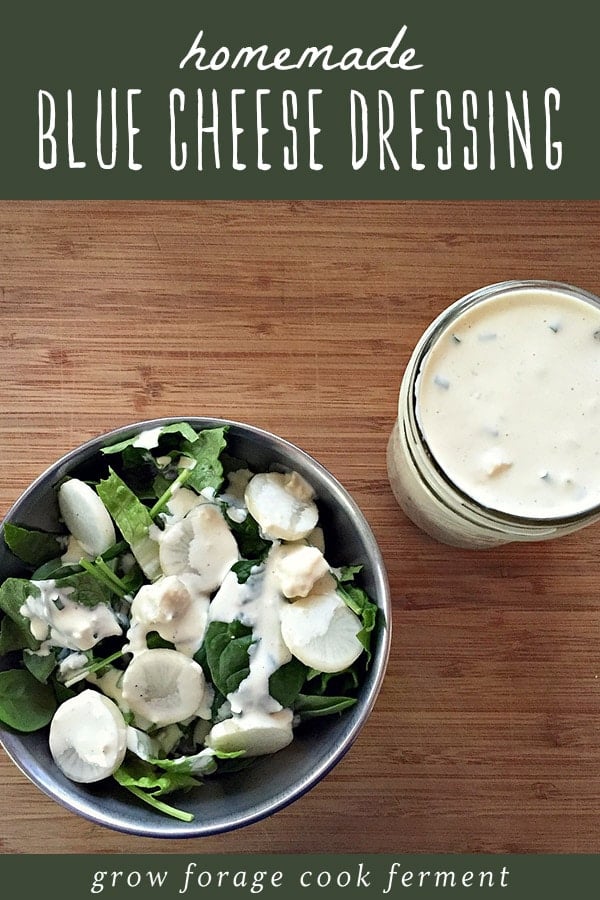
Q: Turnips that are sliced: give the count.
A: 7